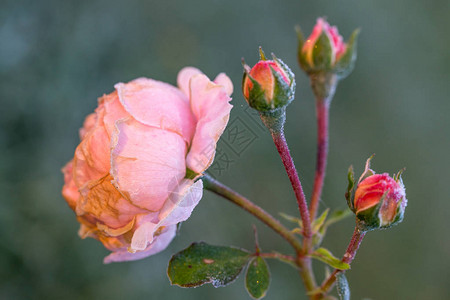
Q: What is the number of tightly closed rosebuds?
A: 3